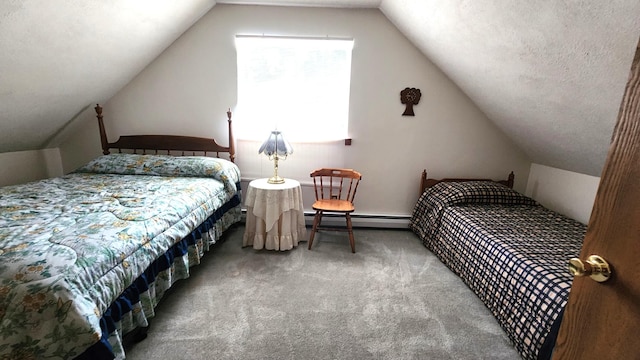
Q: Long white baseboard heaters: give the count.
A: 1